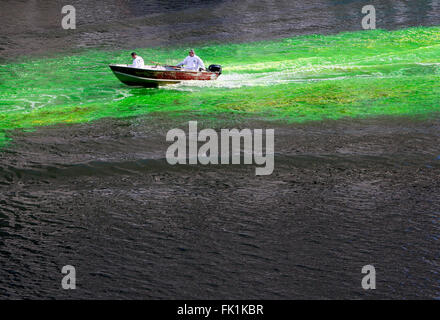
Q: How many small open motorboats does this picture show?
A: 1